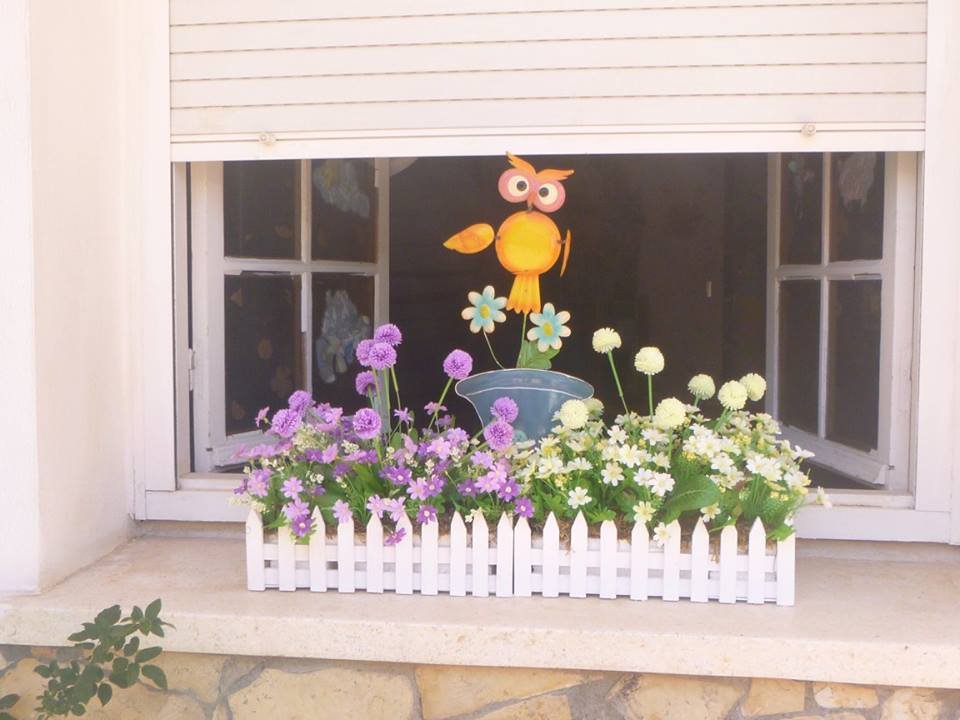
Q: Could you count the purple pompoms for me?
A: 10